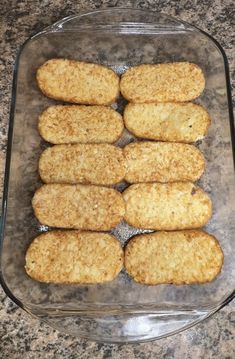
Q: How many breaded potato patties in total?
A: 10